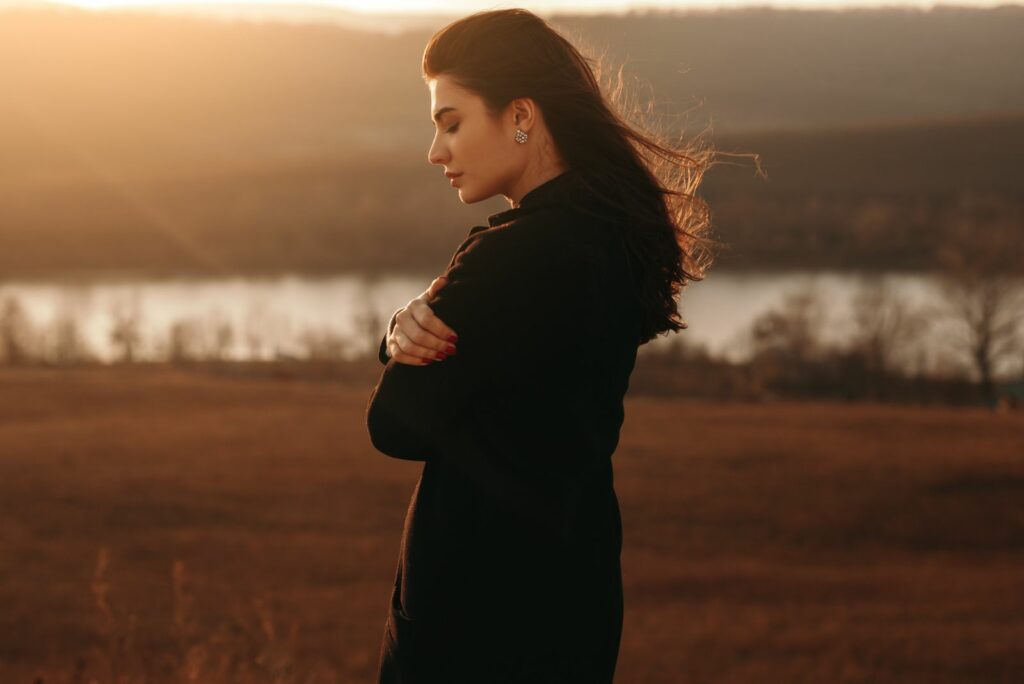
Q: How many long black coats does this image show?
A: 1